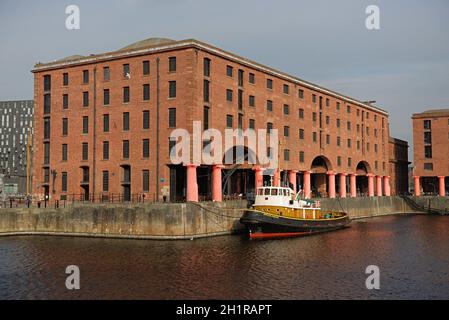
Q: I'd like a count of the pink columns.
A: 14